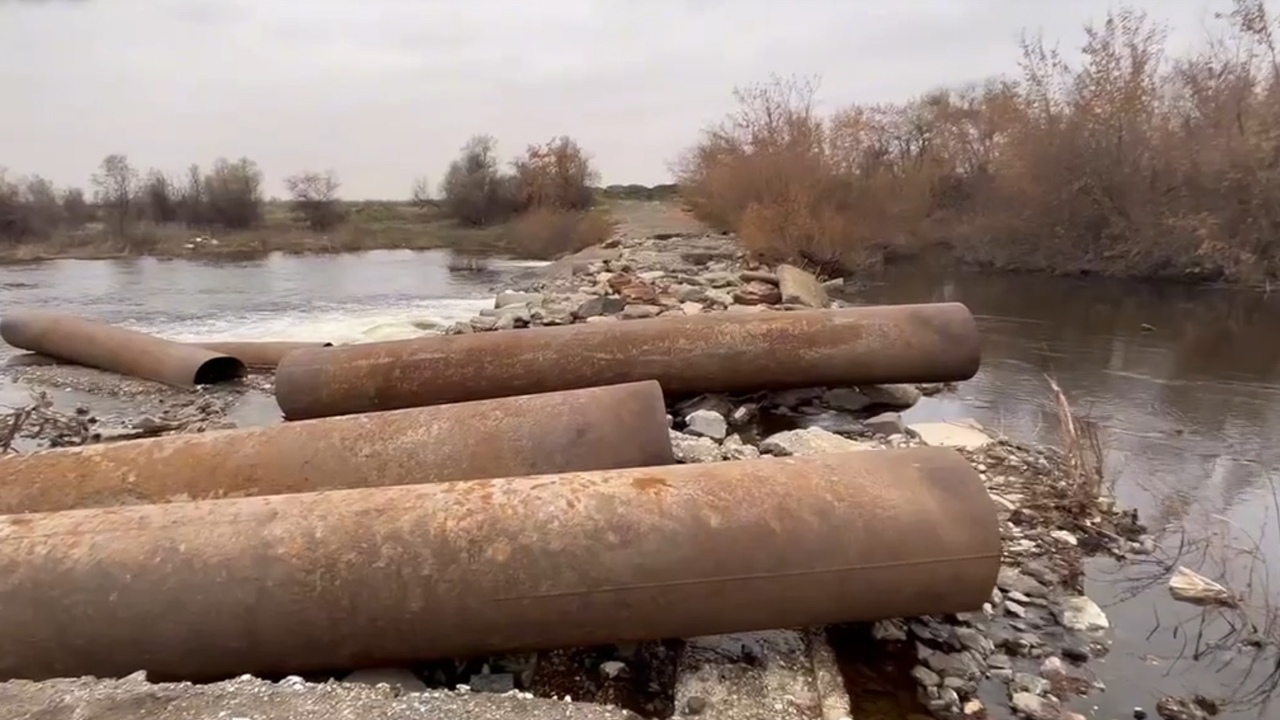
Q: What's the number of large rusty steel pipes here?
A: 5